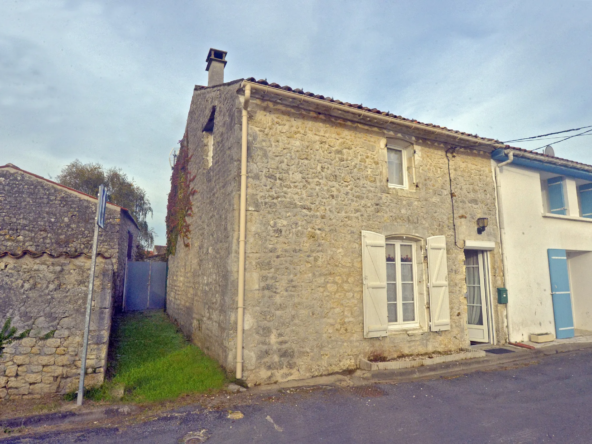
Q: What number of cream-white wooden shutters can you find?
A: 2